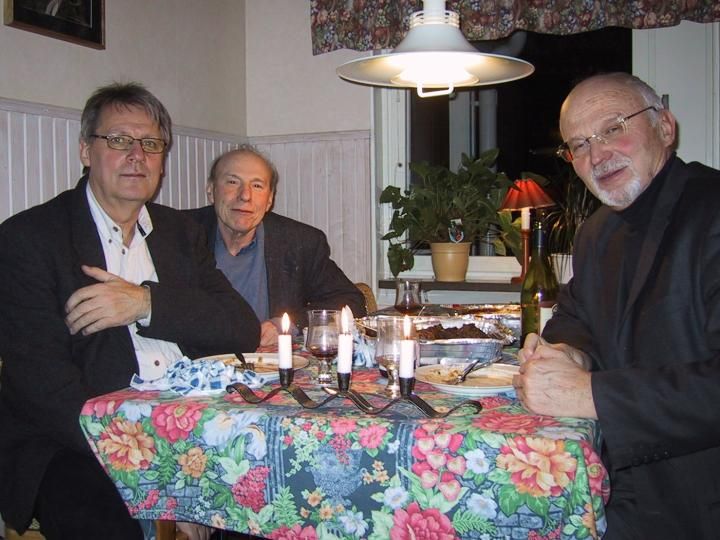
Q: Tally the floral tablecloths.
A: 1